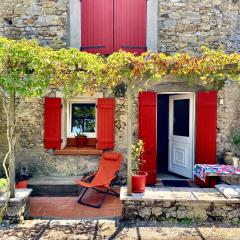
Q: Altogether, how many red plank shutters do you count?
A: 6